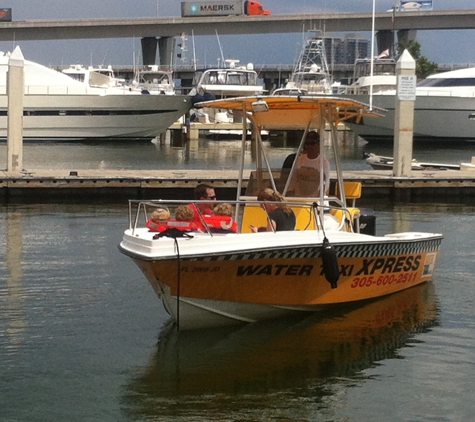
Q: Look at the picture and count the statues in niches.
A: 0